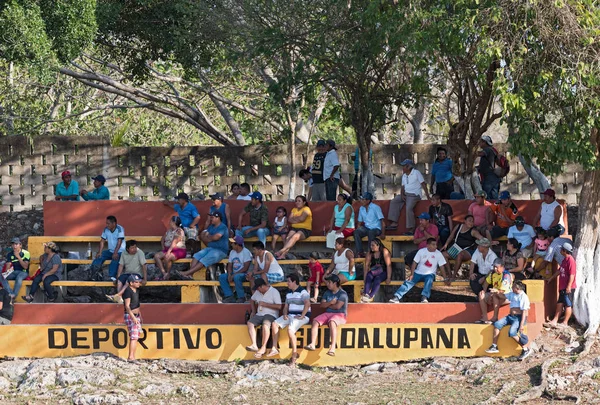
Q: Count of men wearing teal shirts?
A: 2